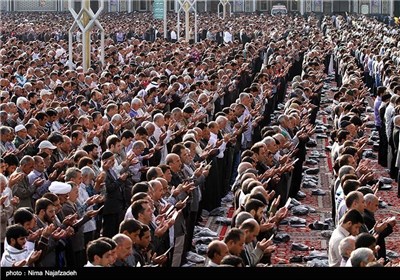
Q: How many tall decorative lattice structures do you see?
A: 3